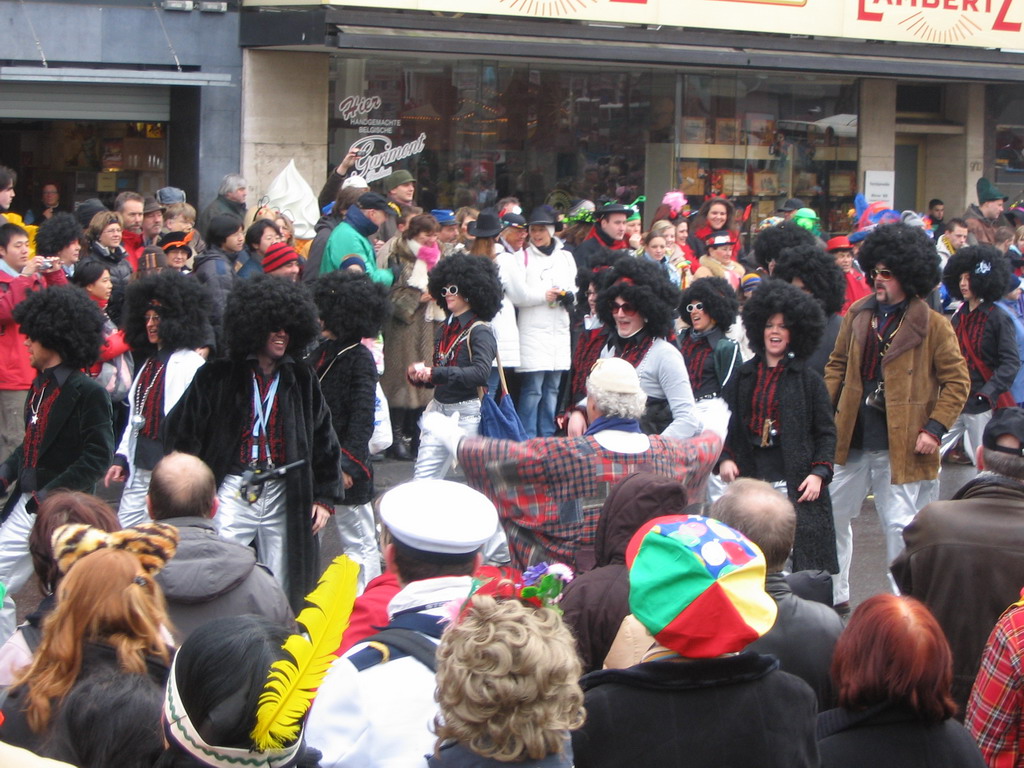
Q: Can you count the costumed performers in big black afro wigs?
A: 13